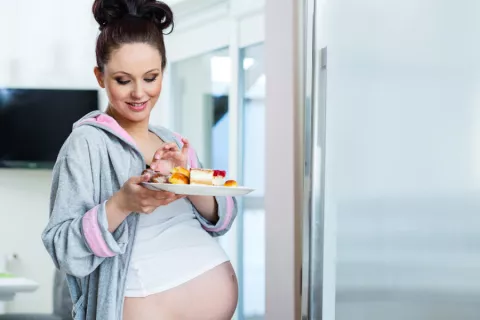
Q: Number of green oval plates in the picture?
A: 0